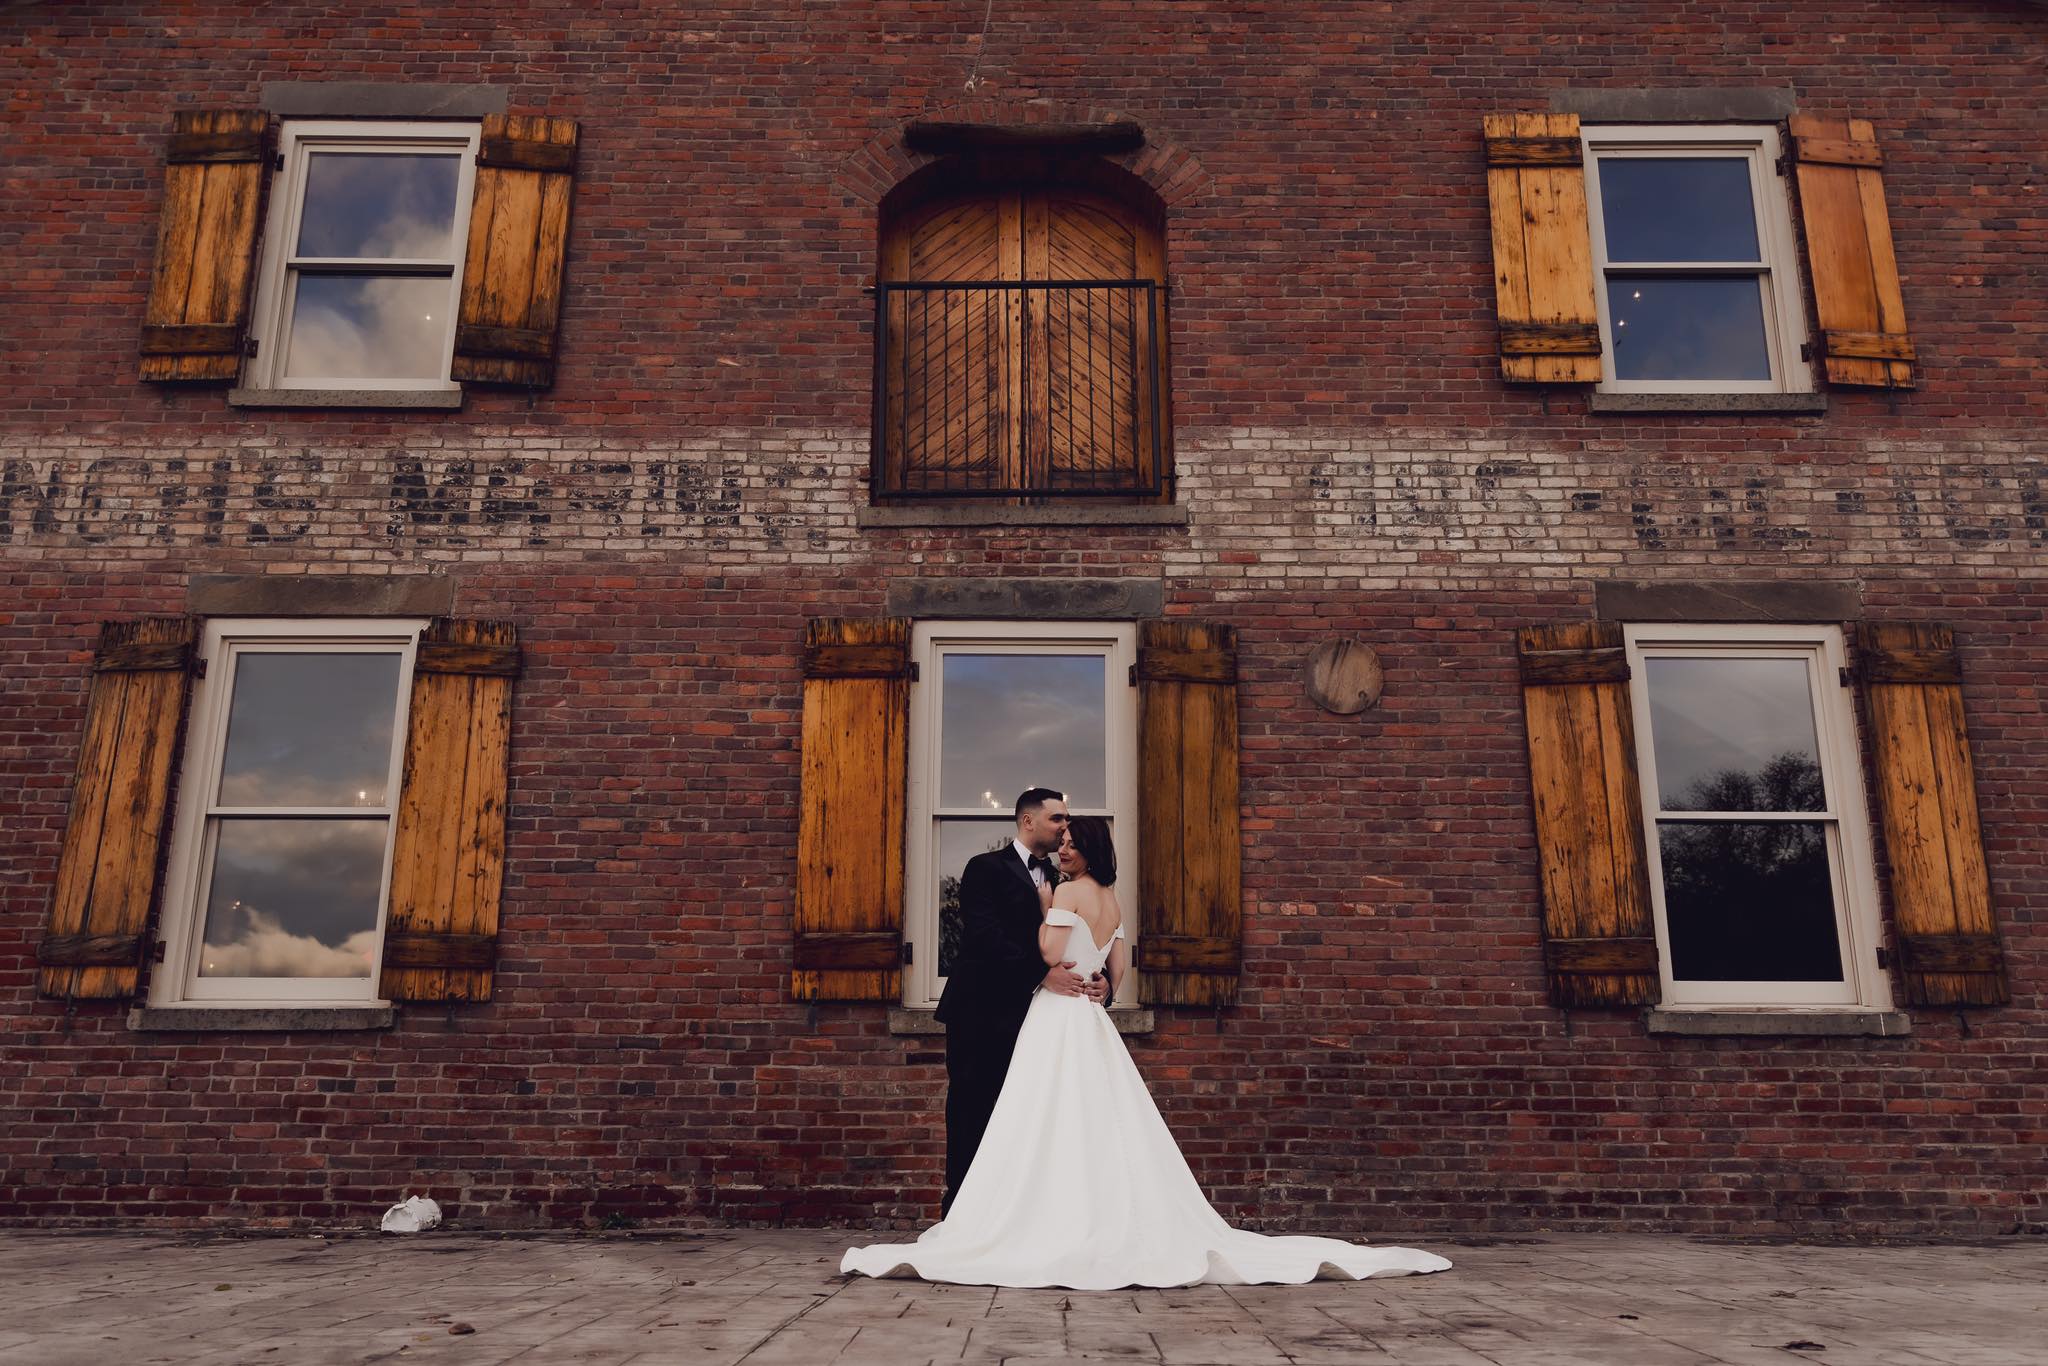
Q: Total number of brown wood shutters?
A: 10